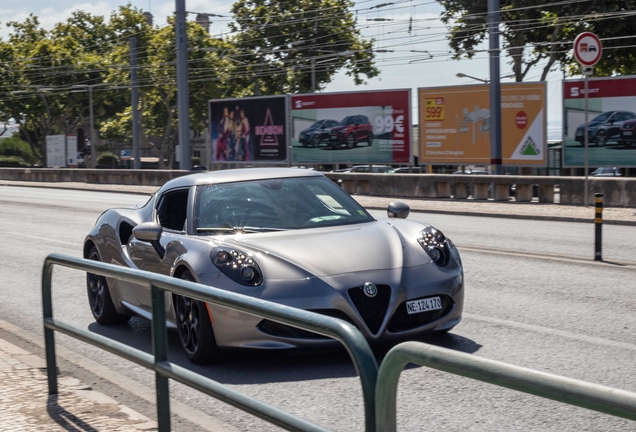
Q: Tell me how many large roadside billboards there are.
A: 4